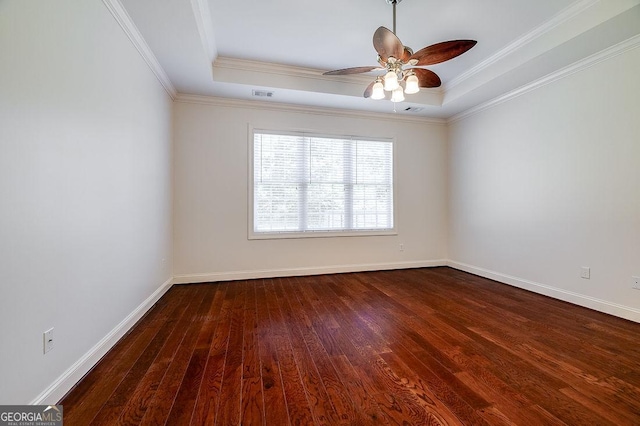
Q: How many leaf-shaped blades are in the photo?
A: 5